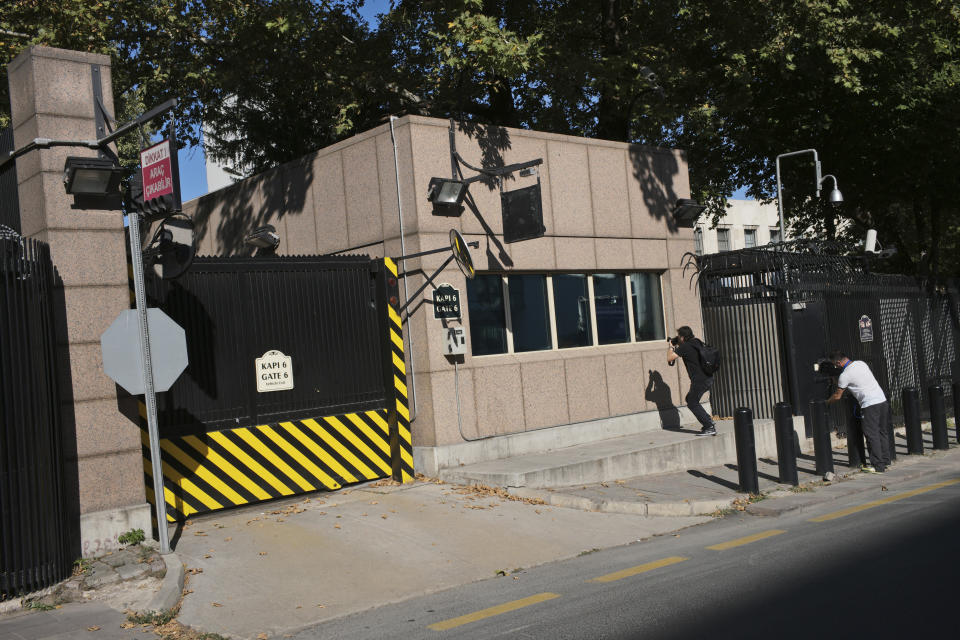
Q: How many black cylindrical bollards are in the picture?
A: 8